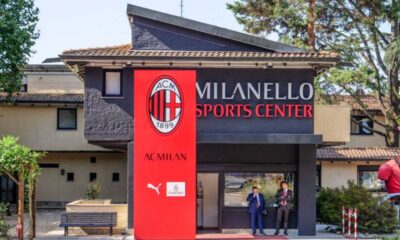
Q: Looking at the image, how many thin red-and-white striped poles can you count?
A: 3